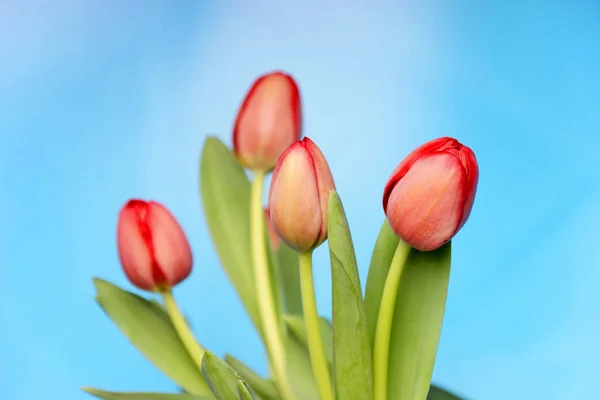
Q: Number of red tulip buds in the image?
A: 4